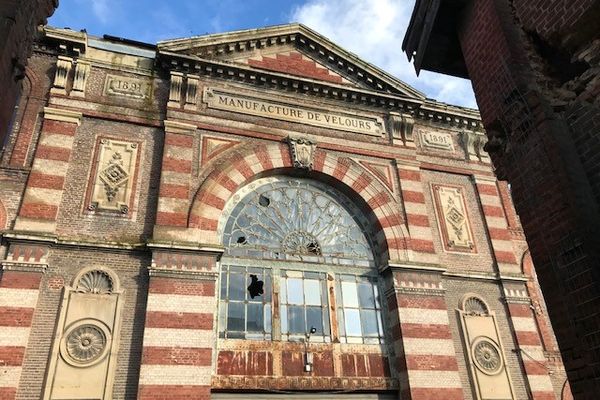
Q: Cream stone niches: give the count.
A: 2